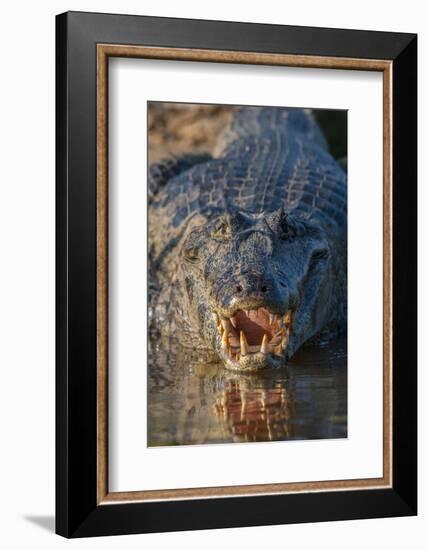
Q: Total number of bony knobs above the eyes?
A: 2